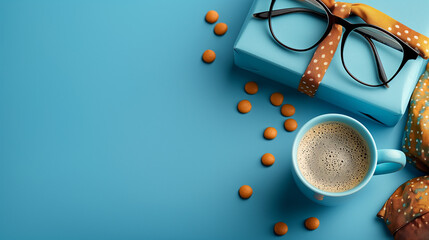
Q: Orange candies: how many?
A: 13